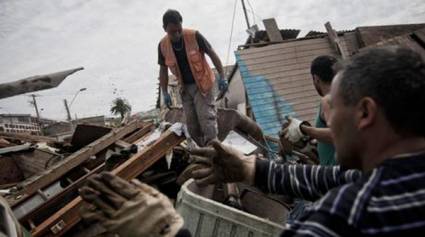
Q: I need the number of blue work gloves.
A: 2